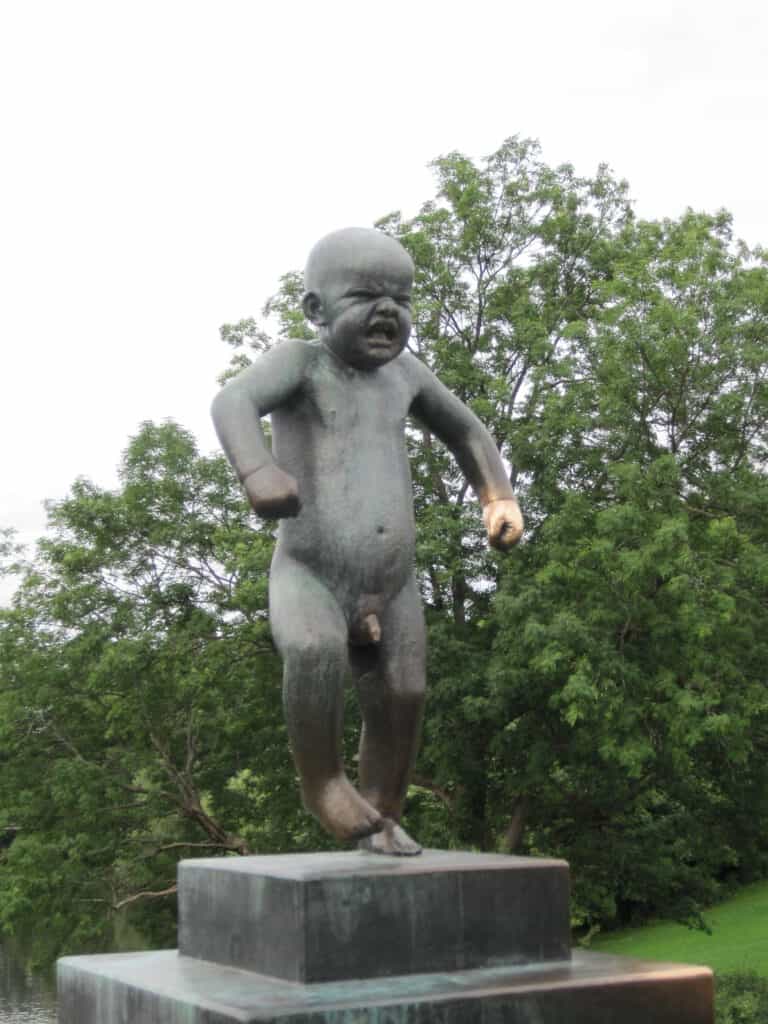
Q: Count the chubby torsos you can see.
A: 1